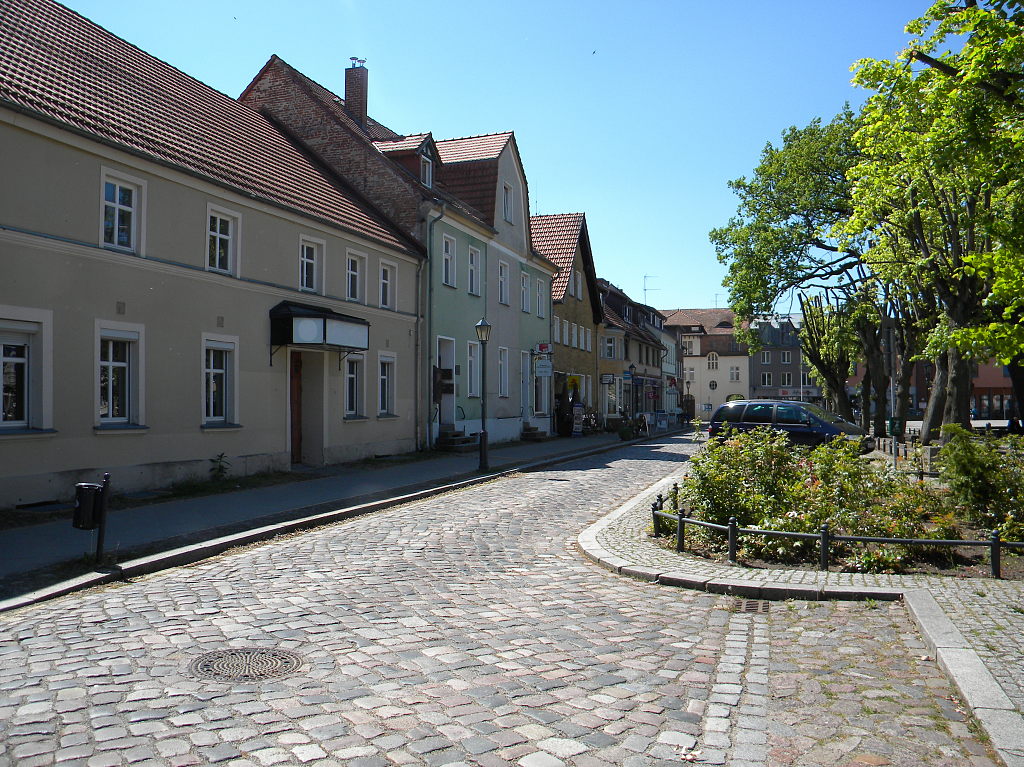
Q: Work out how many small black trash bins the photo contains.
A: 1